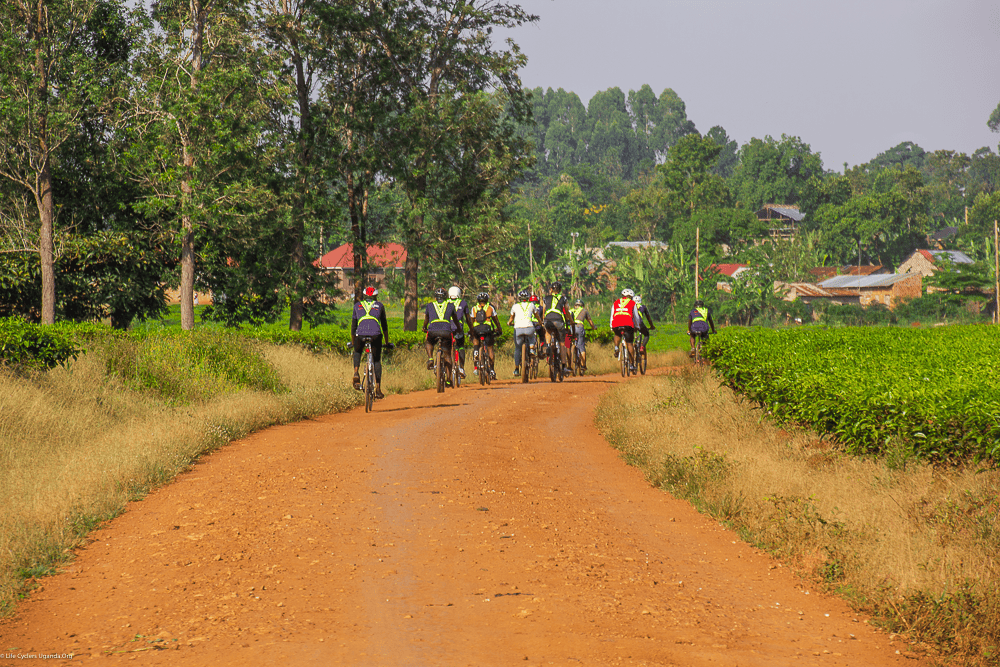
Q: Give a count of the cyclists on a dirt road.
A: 11